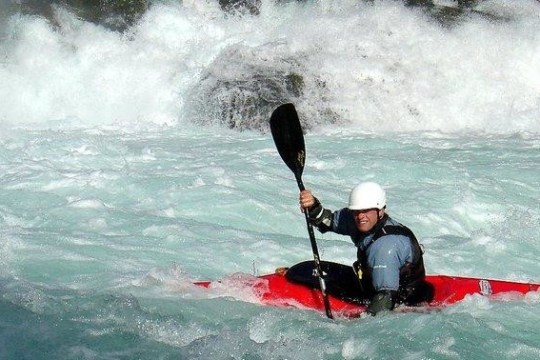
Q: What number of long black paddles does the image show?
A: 1